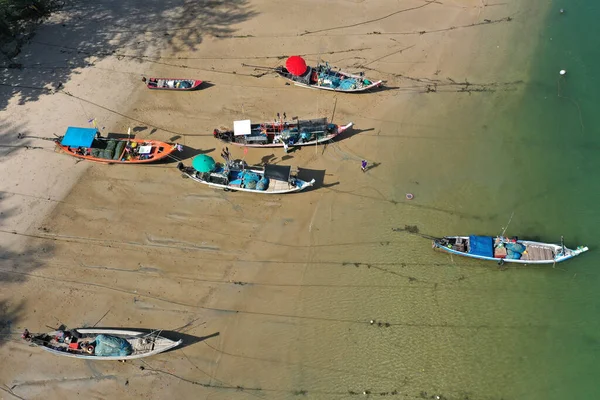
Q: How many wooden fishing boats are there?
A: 7